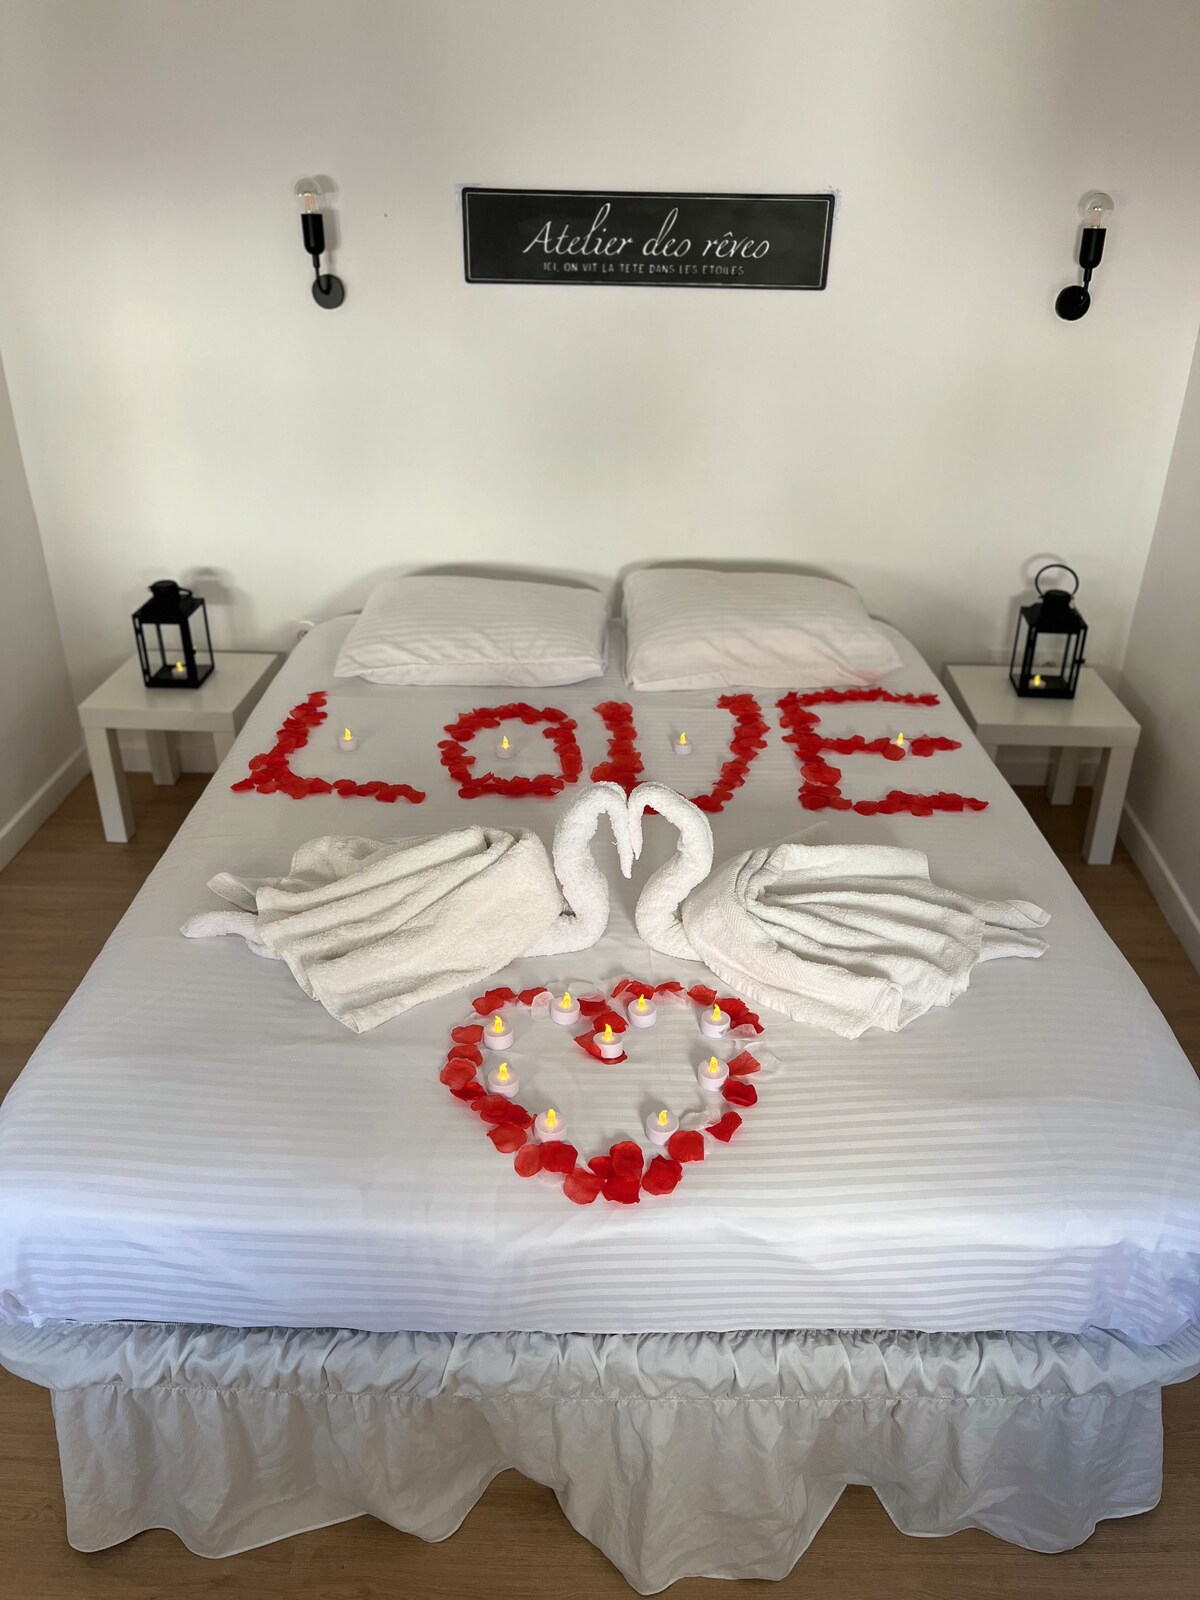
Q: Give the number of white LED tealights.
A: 15